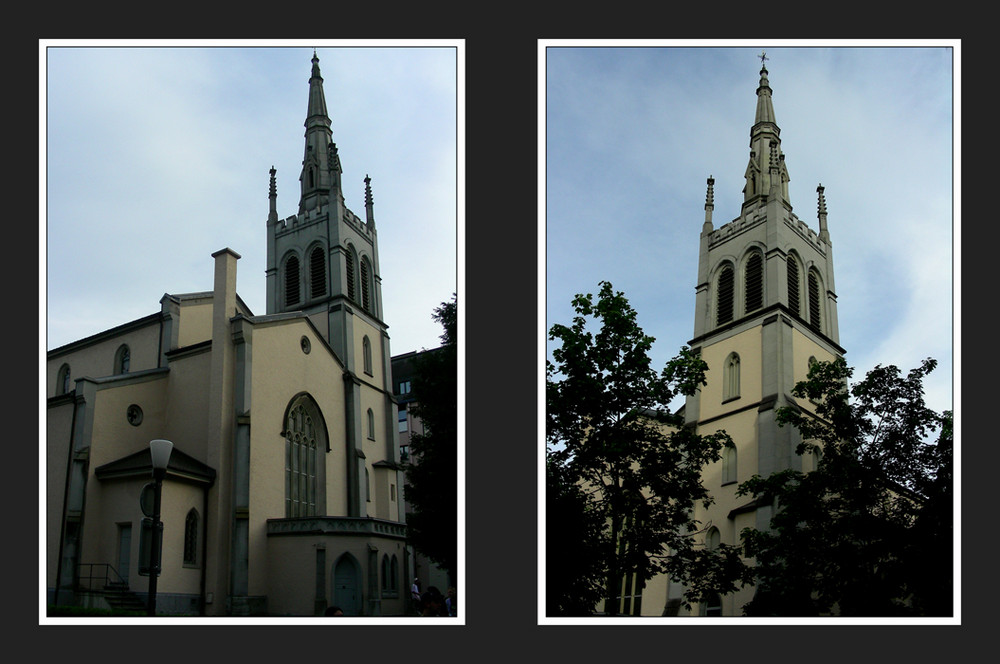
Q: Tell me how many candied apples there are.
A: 0